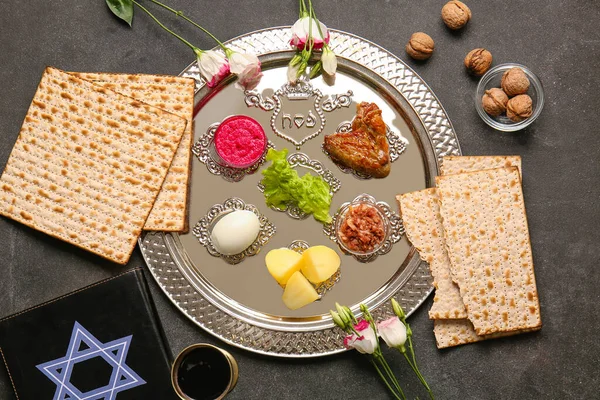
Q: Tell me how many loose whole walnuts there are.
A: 3